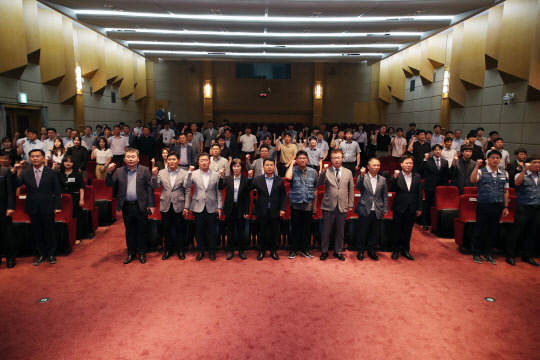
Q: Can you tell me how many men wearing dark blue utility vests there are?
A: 3